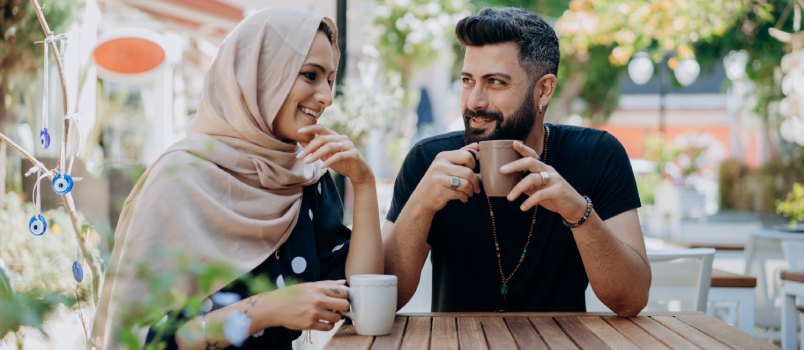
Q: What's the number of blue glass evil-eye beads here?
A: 4